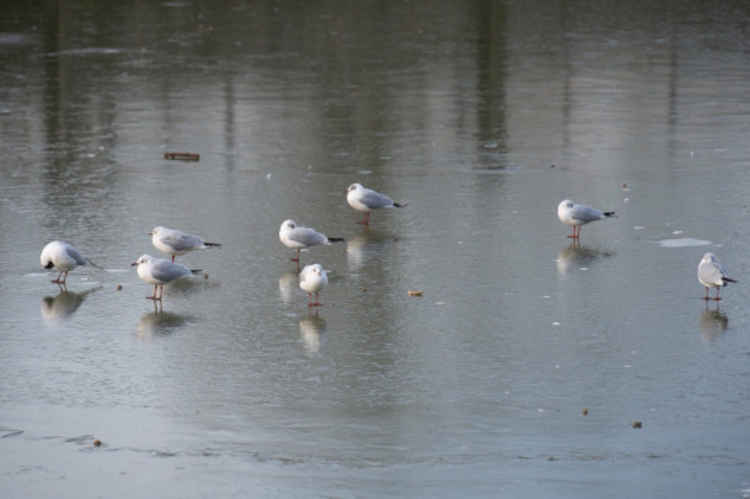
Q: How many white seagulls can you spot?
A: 8